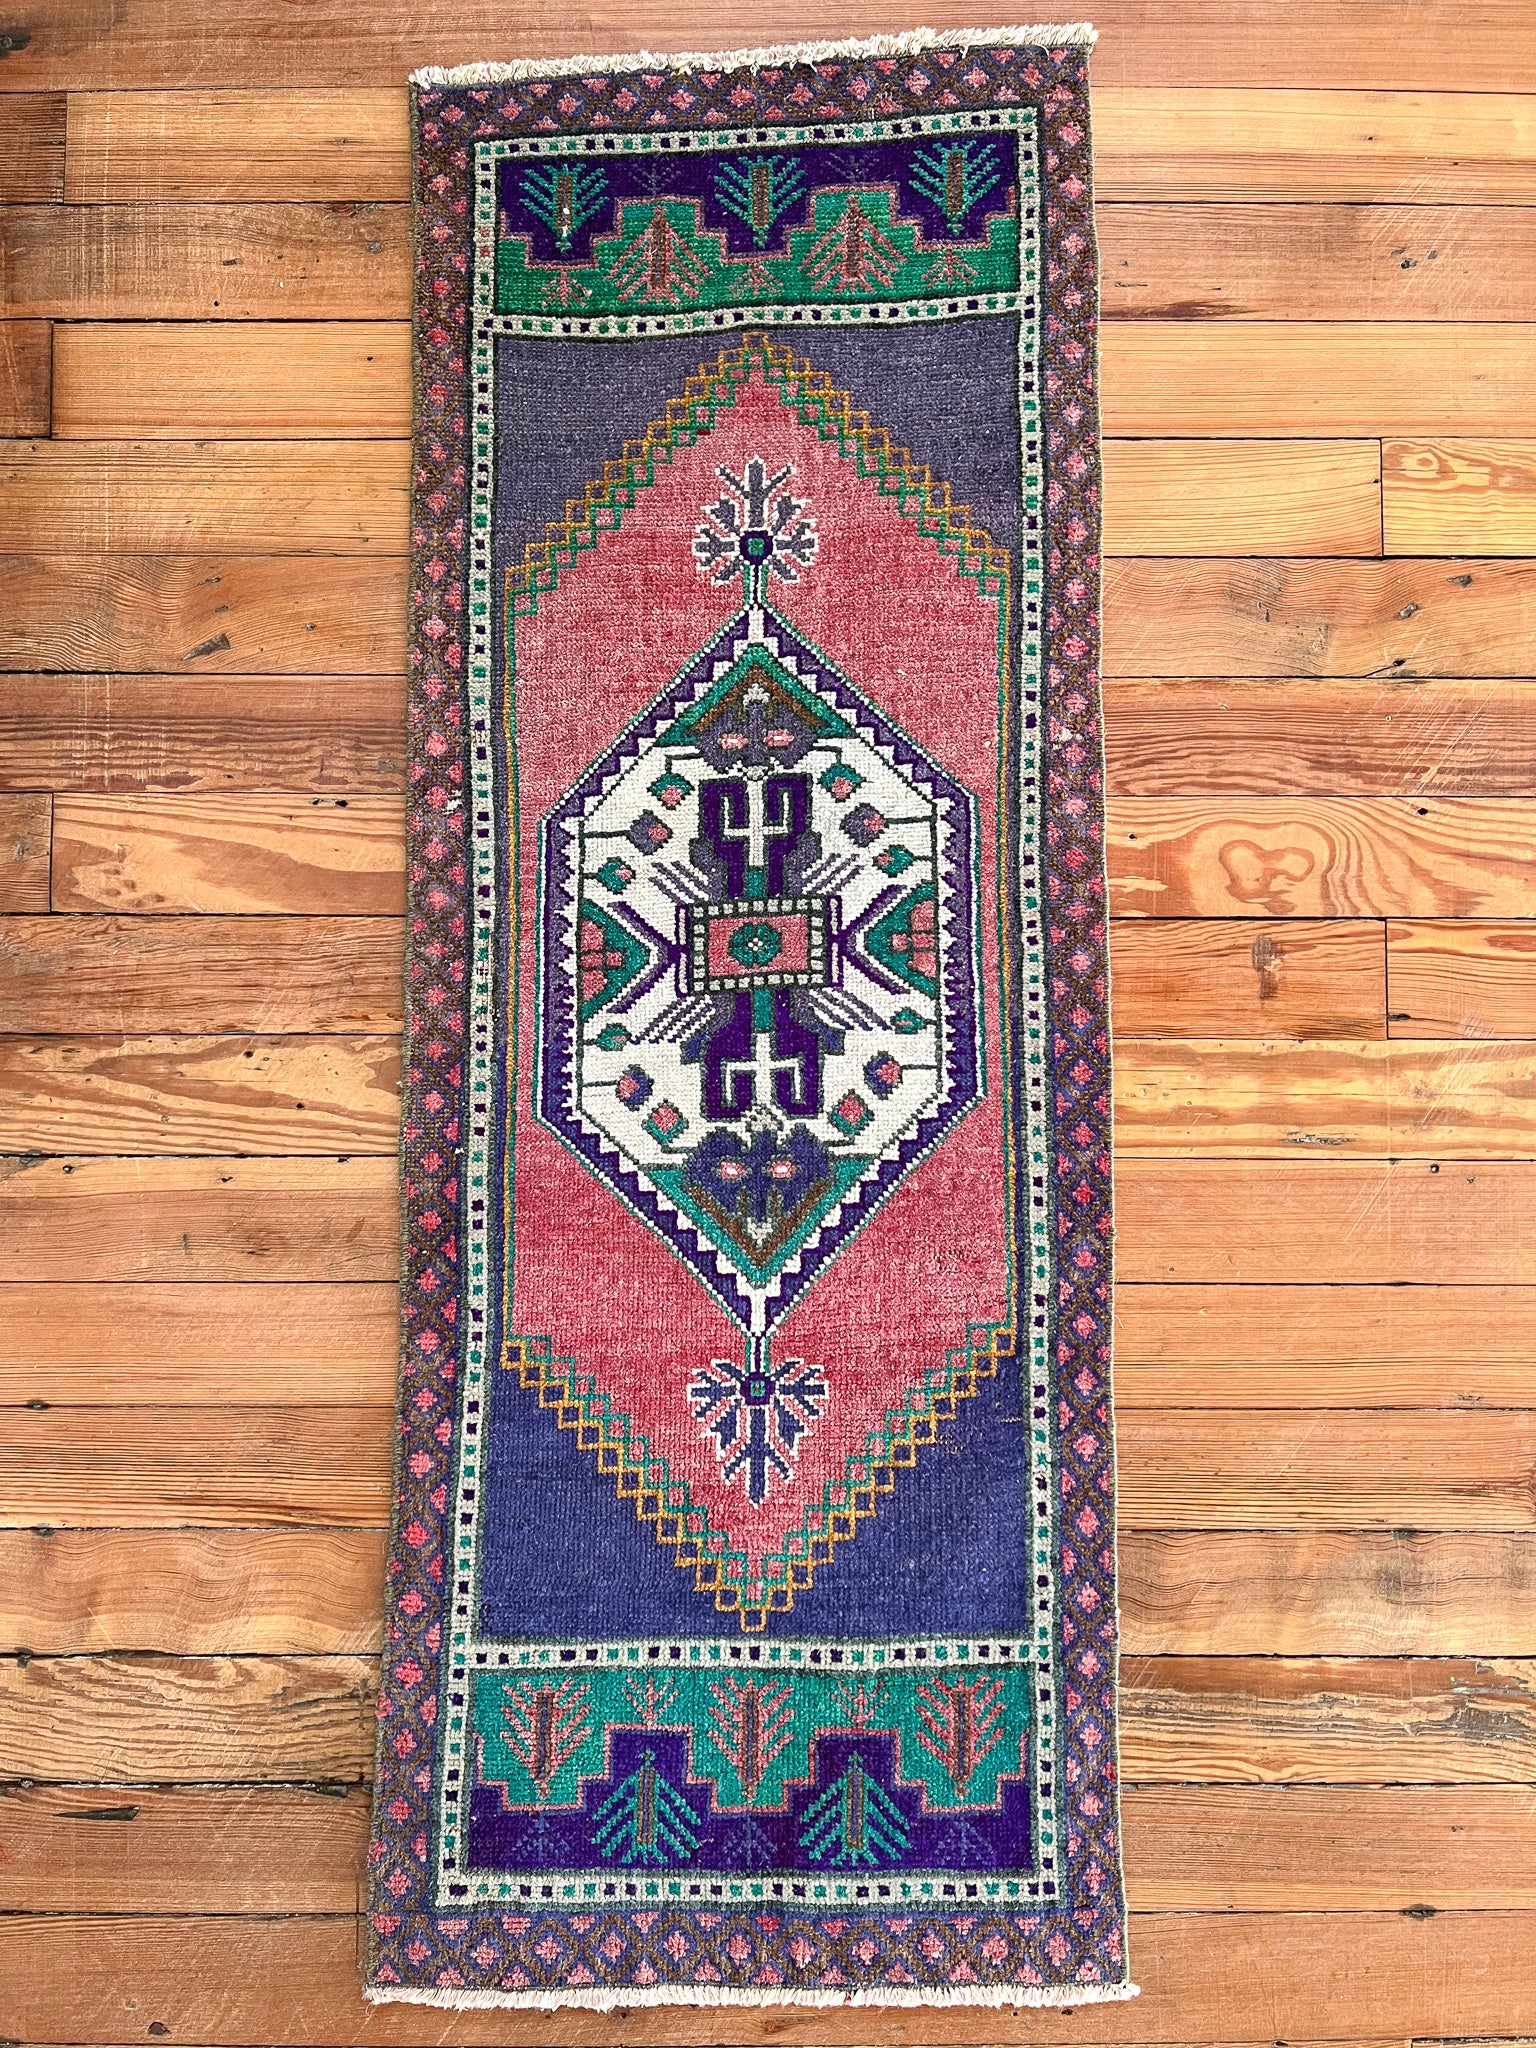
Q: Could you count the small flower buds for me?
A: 12